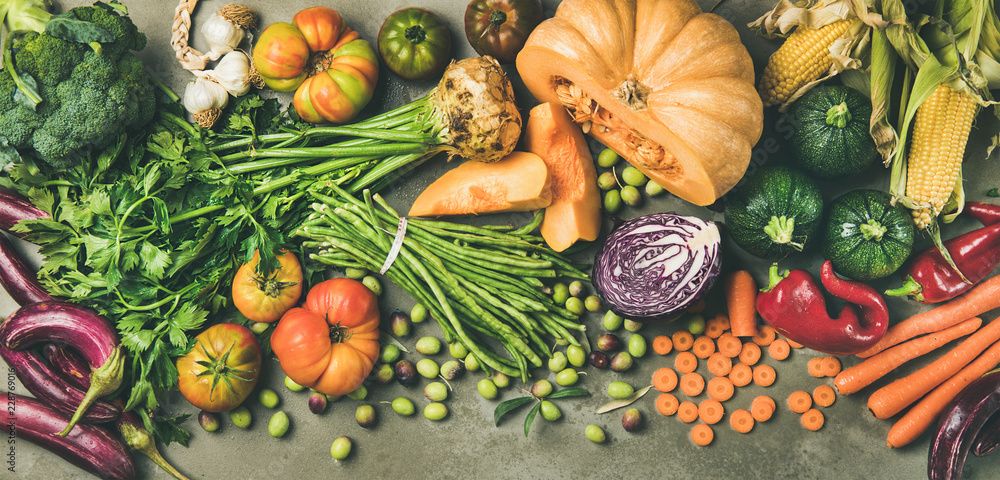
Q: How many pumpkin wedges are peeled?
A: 2